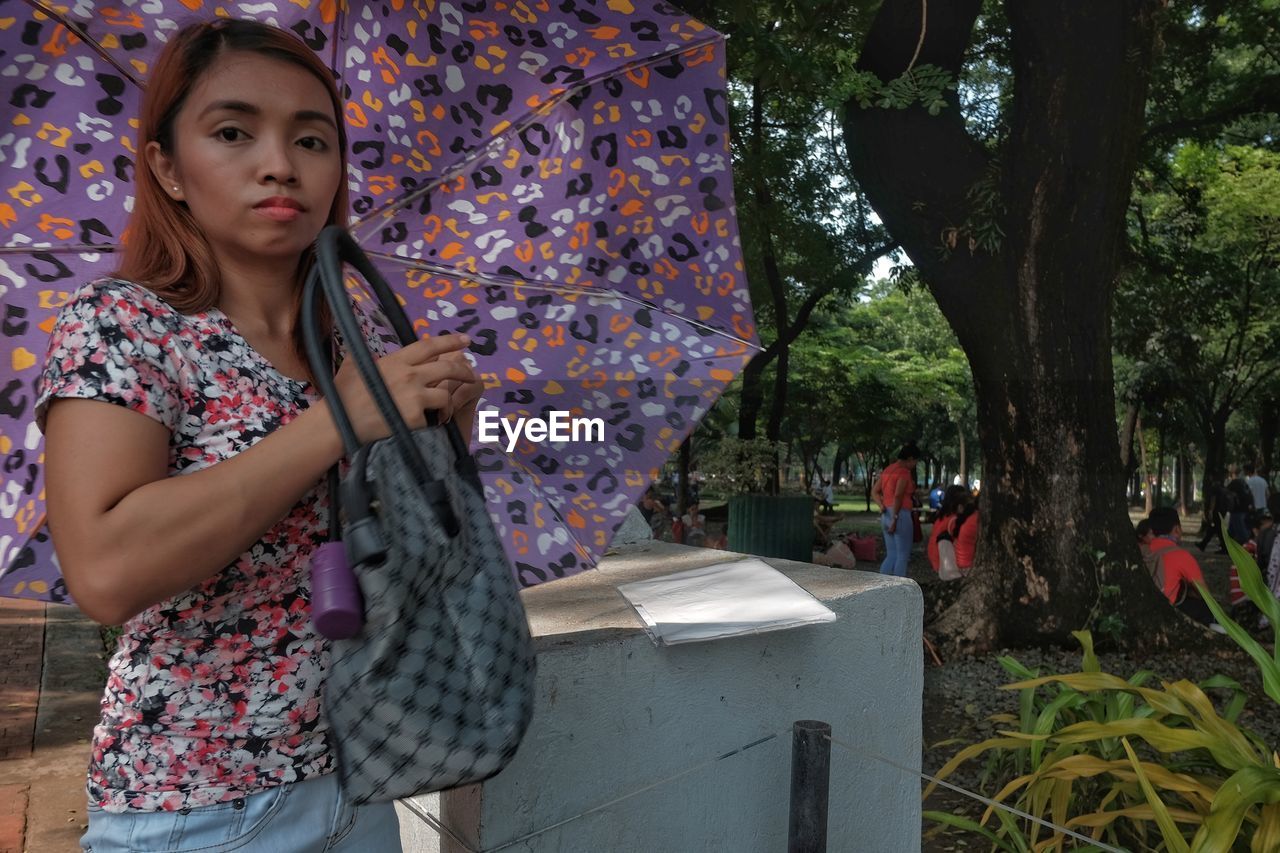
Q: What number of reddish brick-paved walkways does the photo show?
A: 1